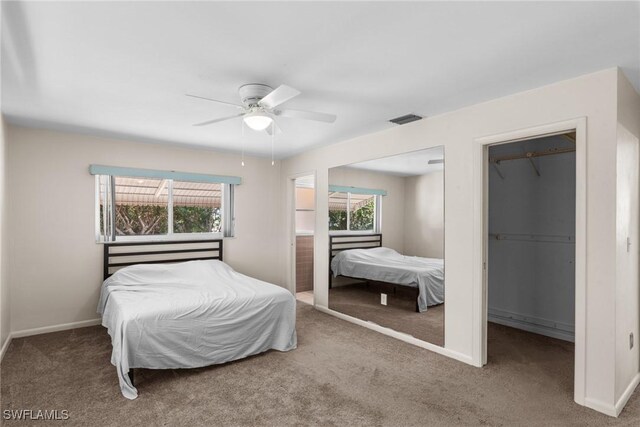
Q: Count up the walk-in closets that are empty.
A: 1